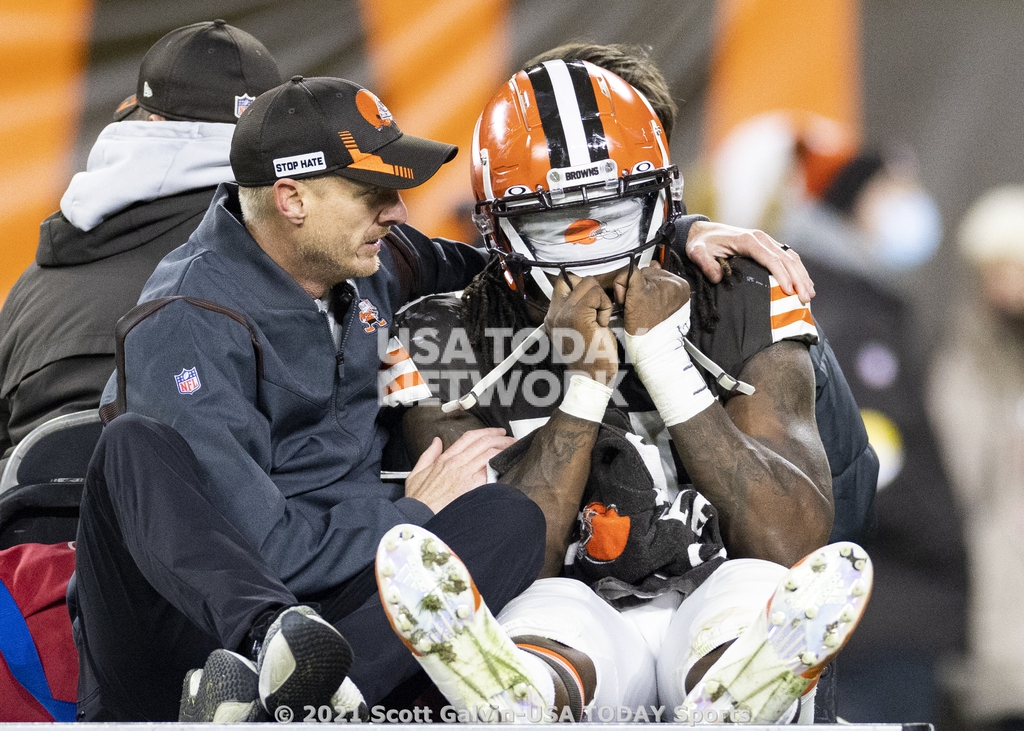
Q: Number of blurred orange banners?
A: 3